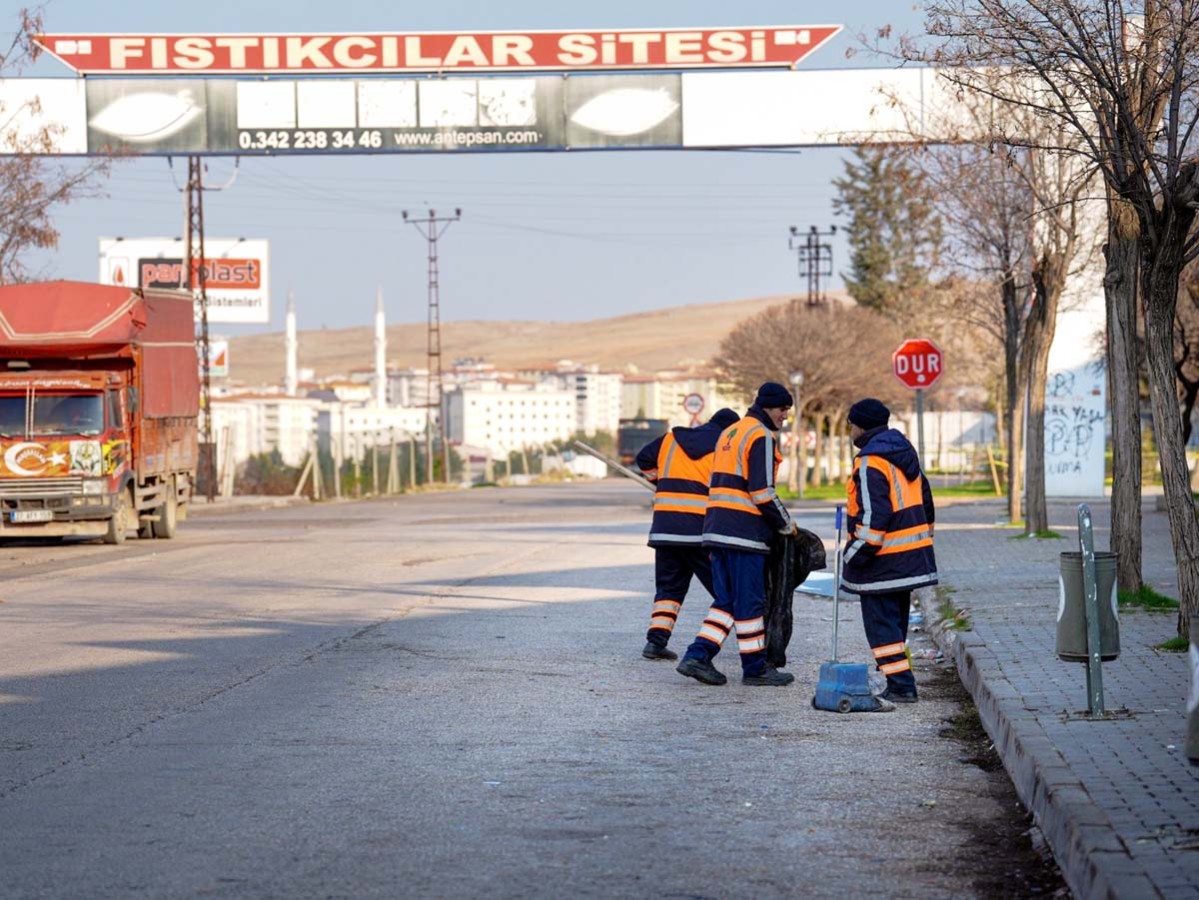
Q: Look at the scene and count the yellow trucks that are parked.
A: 0